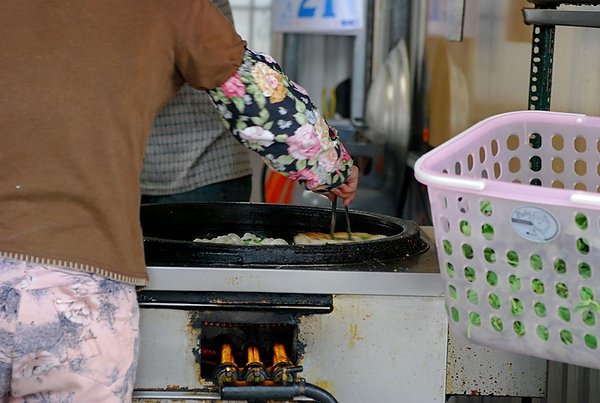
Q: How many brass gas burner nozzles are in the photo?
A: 3